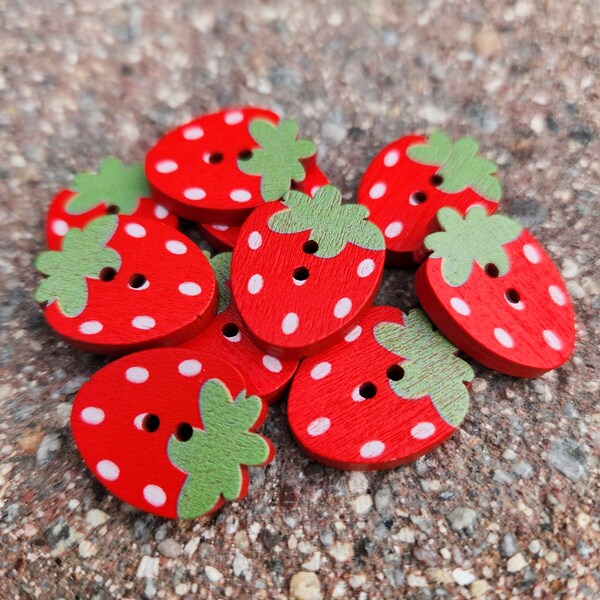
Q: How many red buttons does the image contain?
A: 10